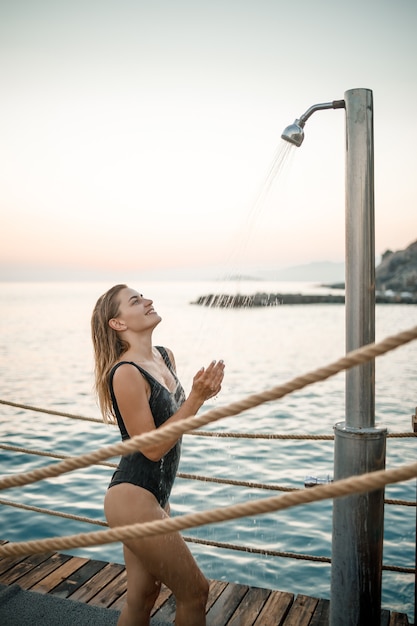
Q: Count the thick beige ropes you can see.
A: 2